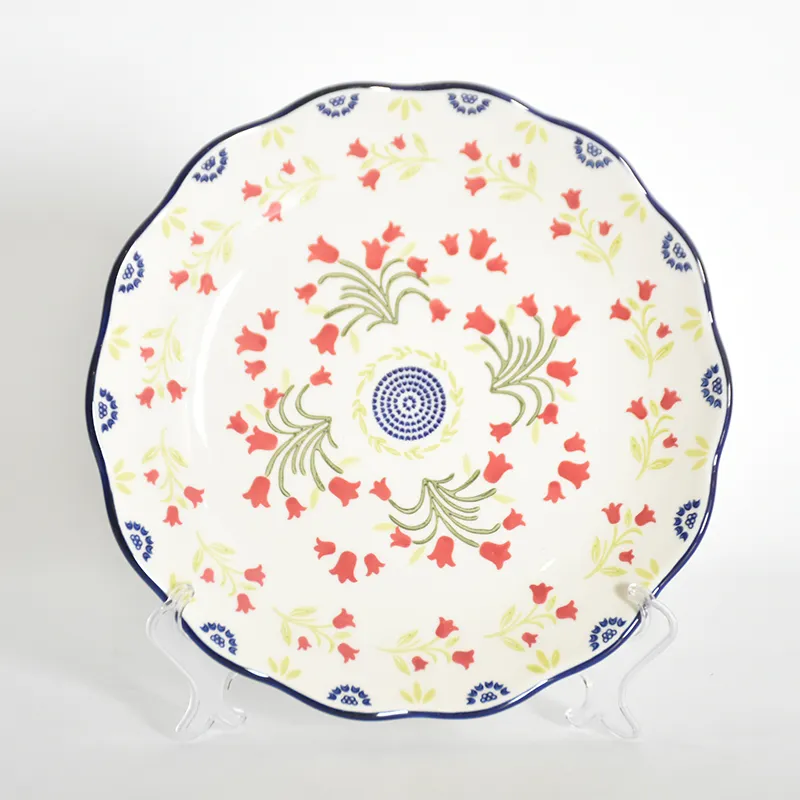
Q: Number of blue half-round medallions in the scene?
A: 14